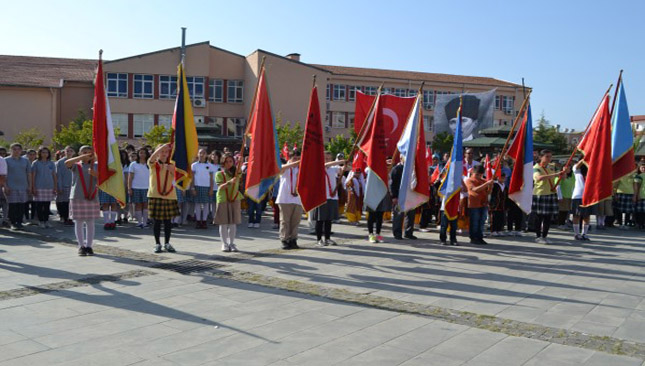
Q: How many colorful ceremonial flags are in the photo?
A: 10